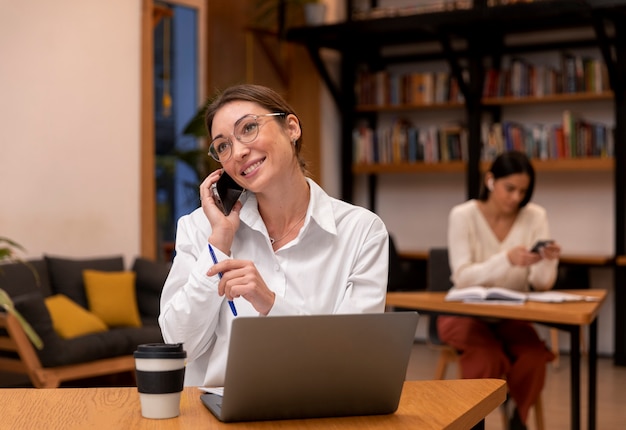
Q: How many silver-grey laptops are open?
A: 1